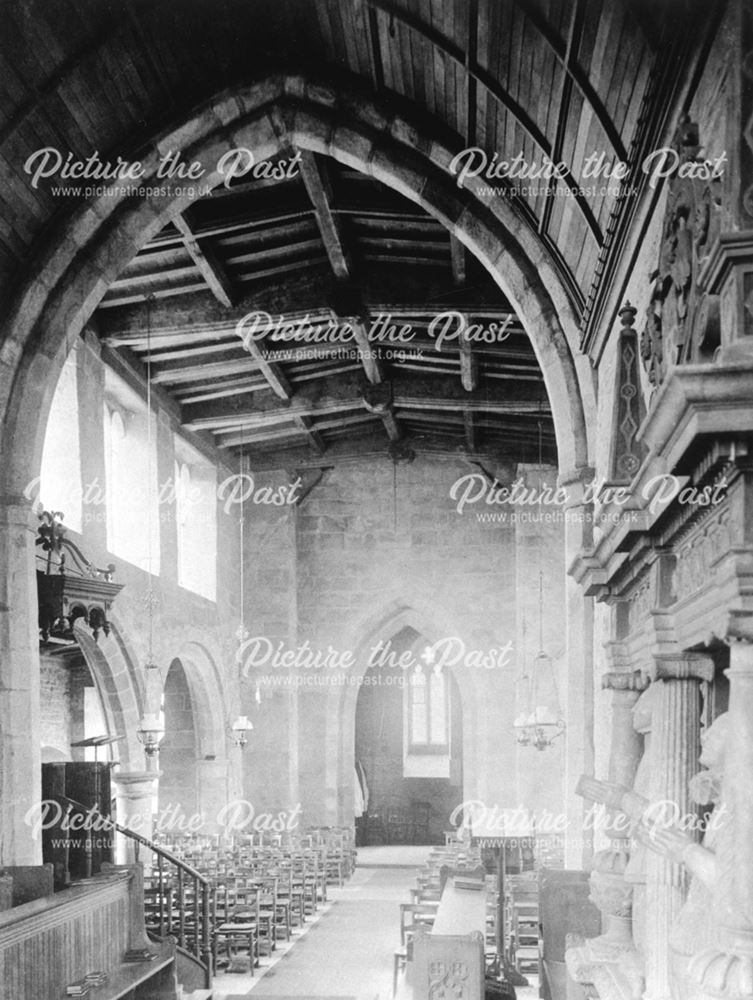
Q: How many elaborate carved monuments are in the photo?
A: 1